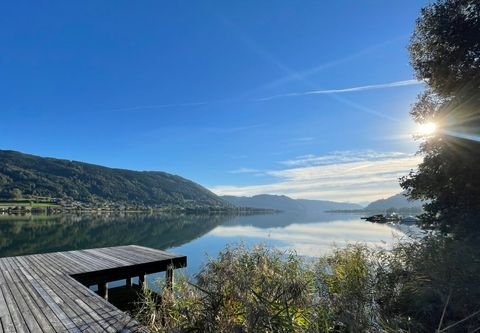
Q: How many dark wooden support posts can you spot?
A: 4